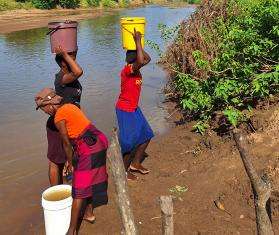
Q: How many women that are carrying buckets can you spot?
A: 2